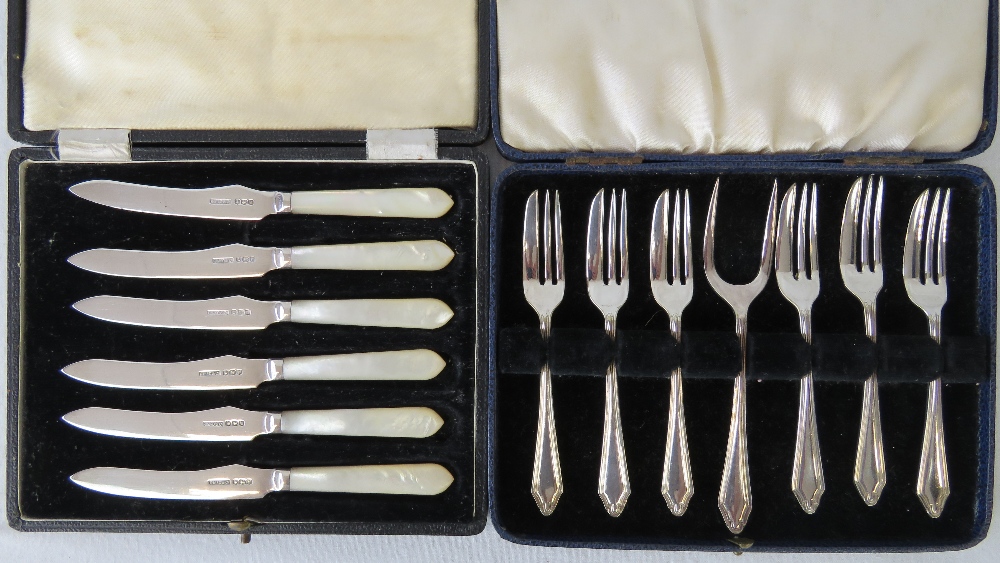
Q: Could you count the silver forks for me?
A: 7